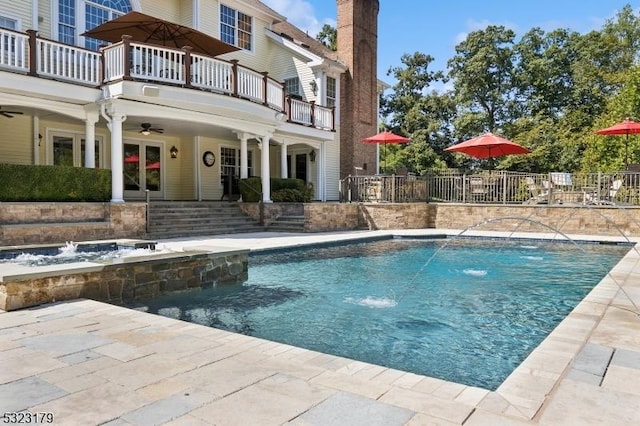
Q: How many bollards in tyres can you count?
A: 0